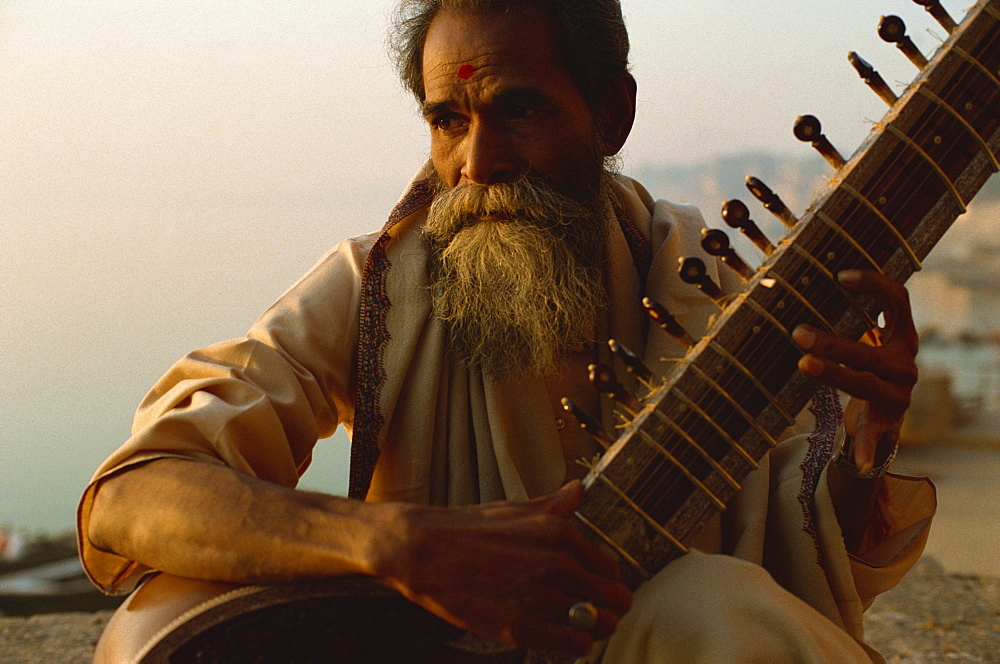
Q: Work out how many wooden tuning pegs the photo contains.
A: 12